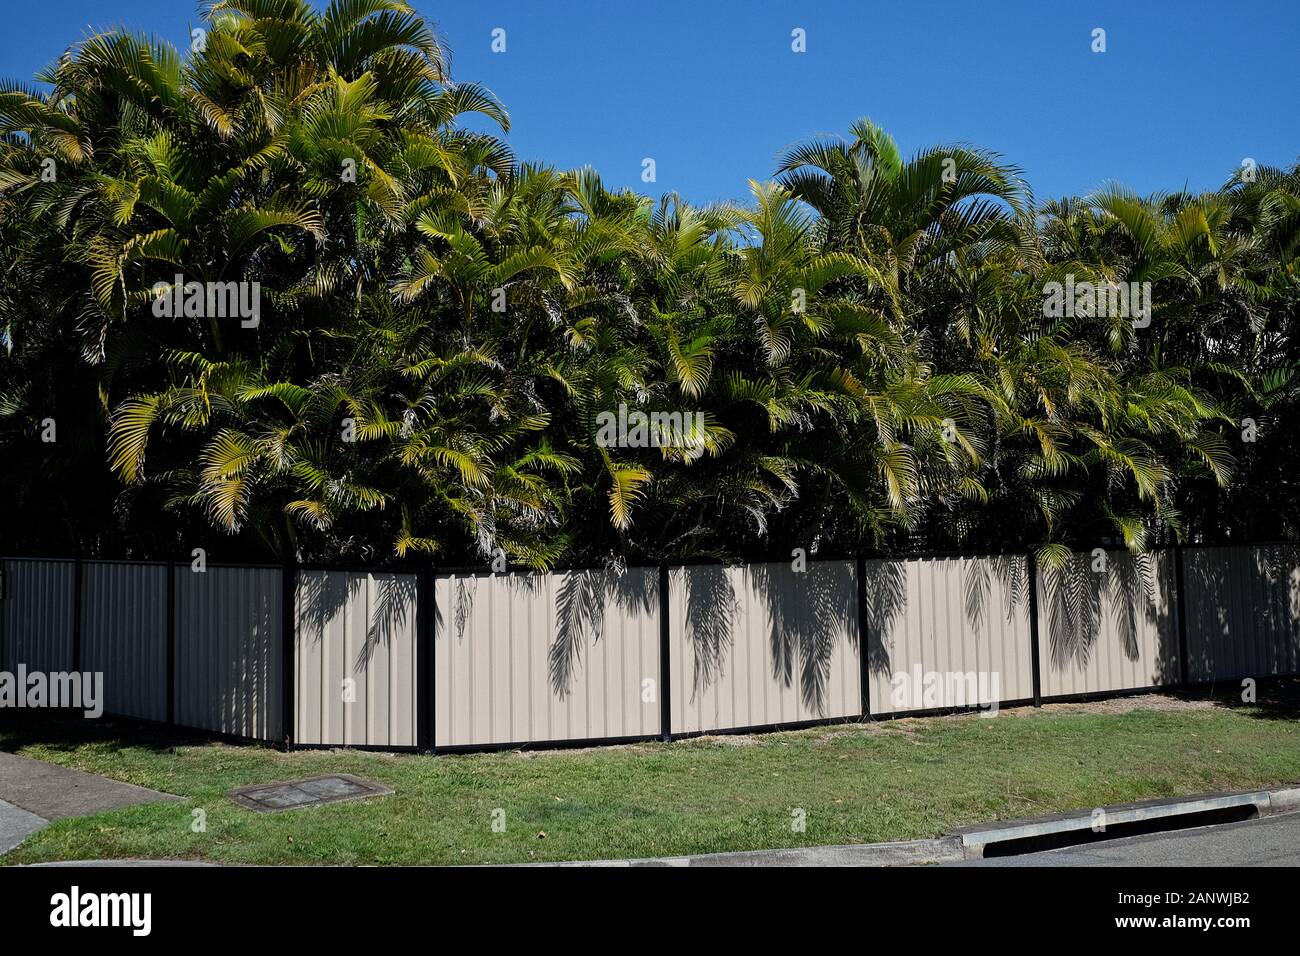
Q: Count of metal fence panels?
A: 9